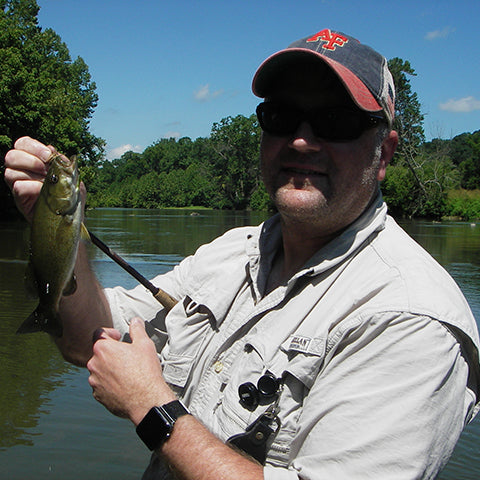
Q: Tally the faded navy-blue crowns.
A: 1